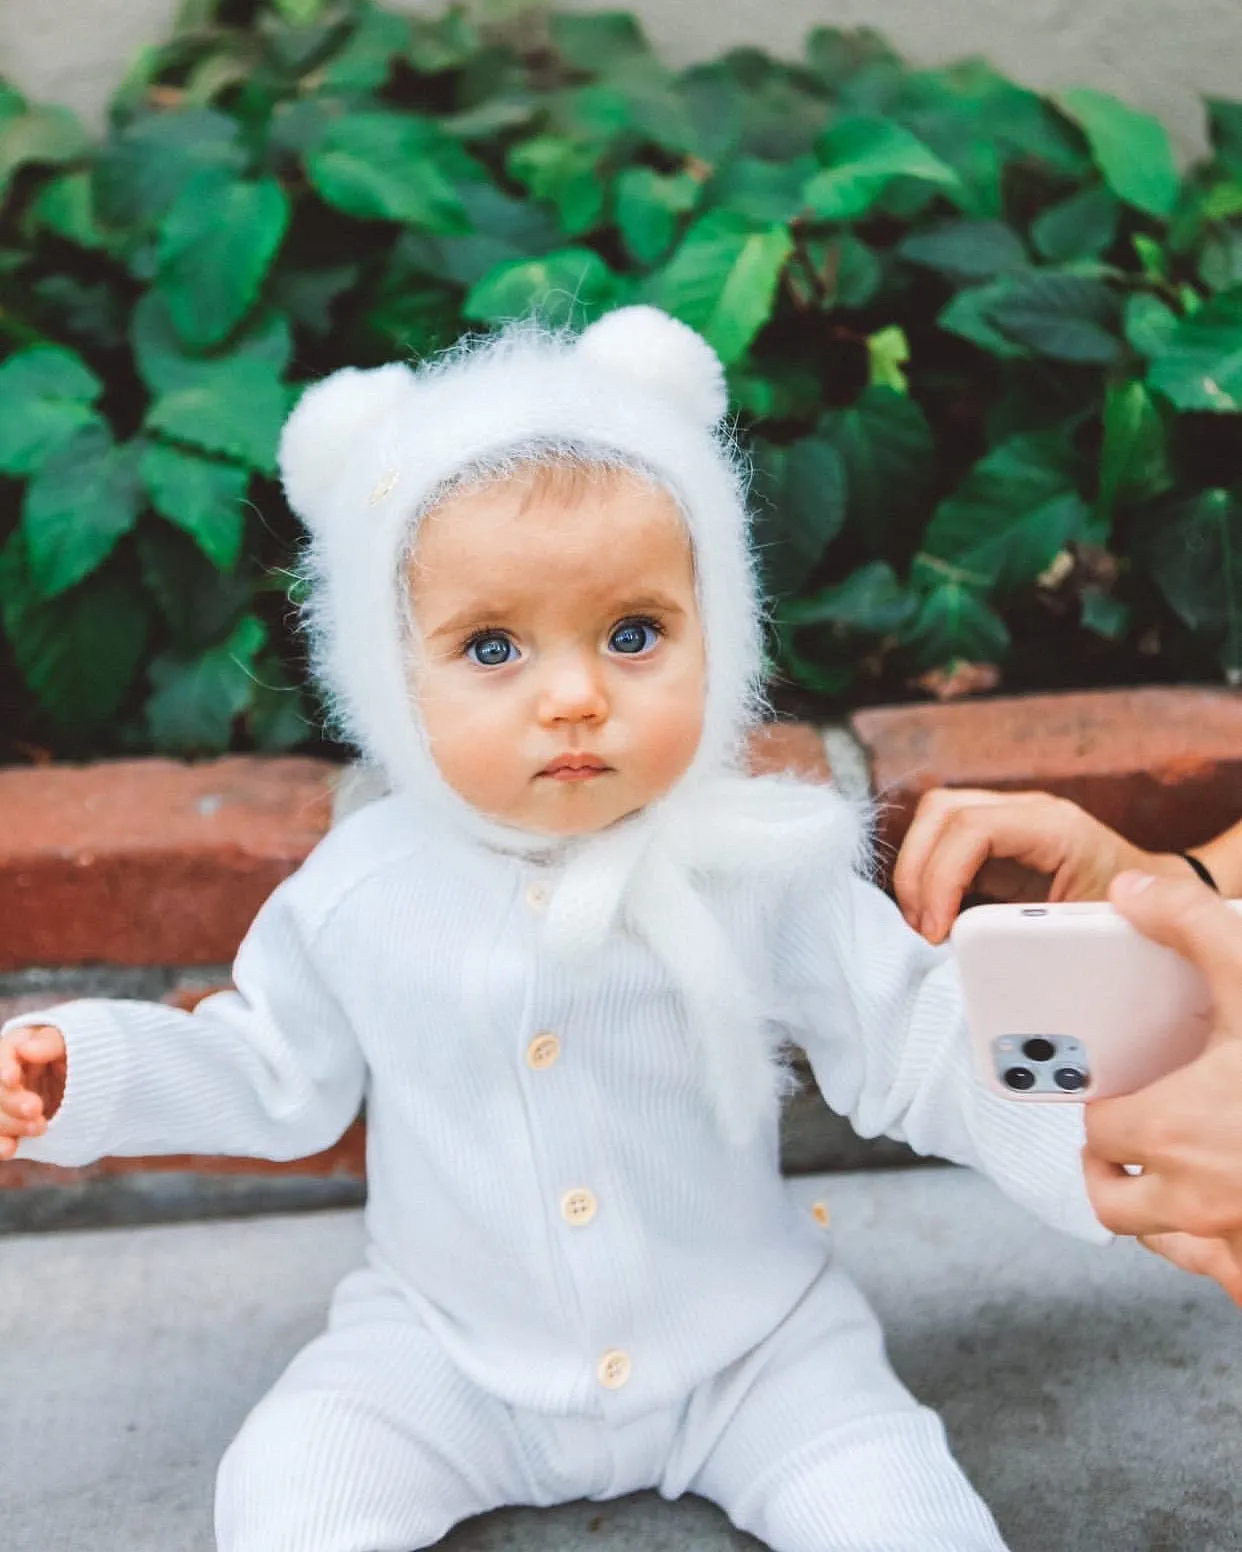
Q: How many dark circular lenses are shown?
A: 3